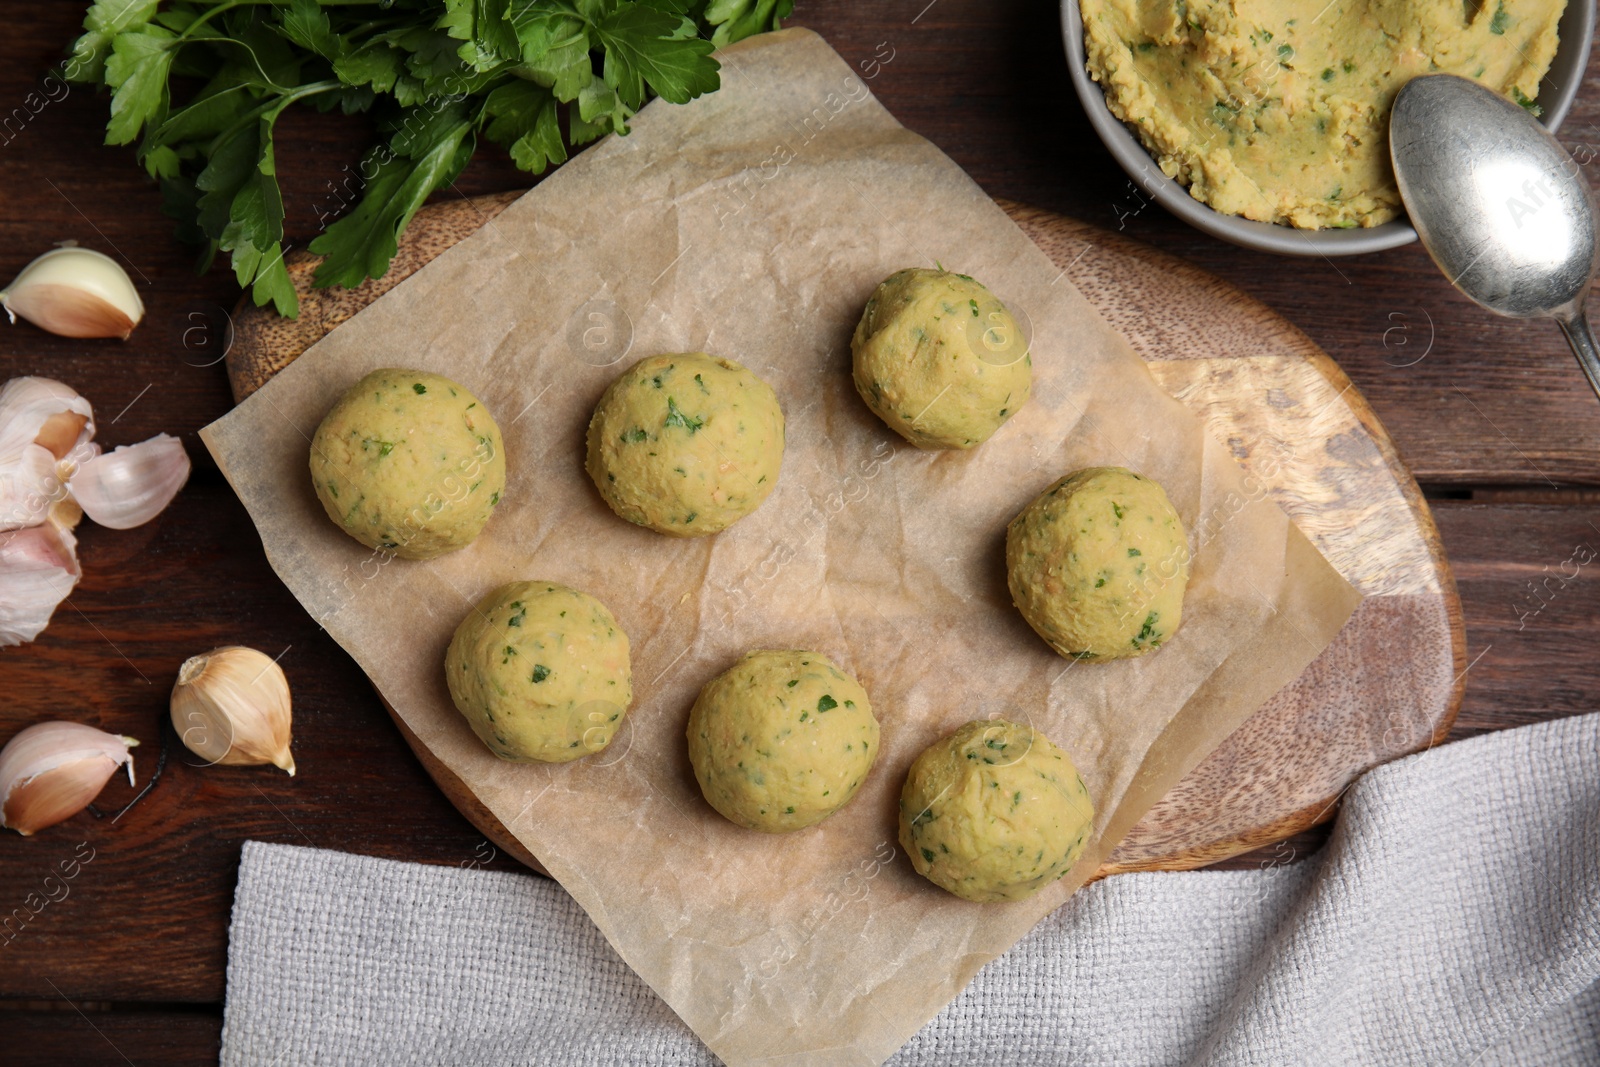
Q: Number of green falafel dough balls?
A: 7